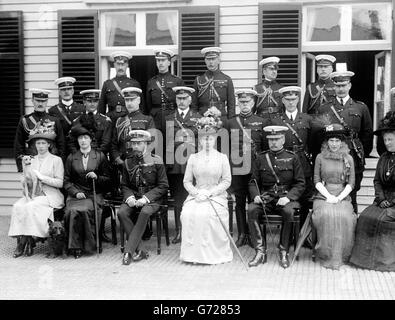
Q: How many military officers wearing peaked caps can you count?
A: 15